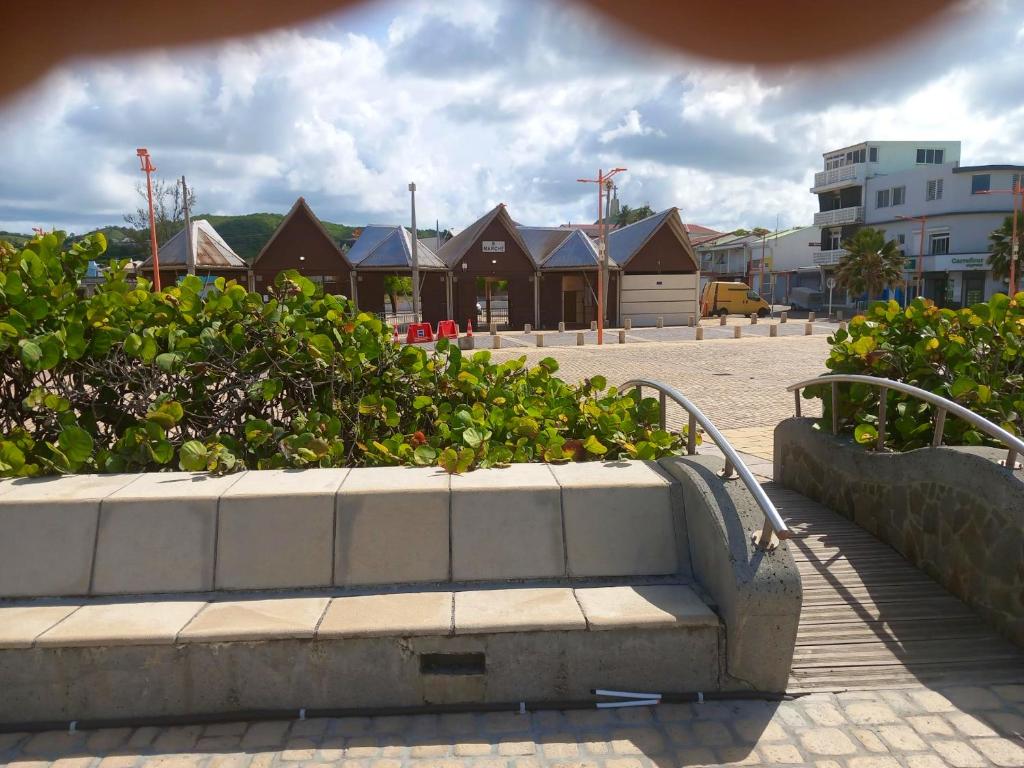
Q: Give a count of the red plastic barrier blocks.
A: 2